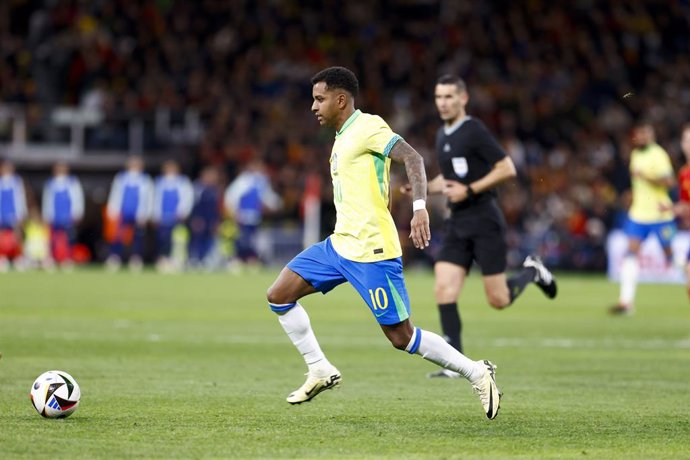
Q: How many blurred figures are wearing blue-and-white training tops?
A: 5